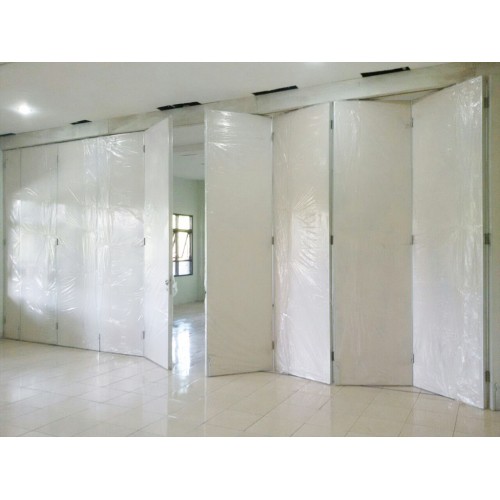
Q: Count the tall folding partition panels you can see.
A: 9